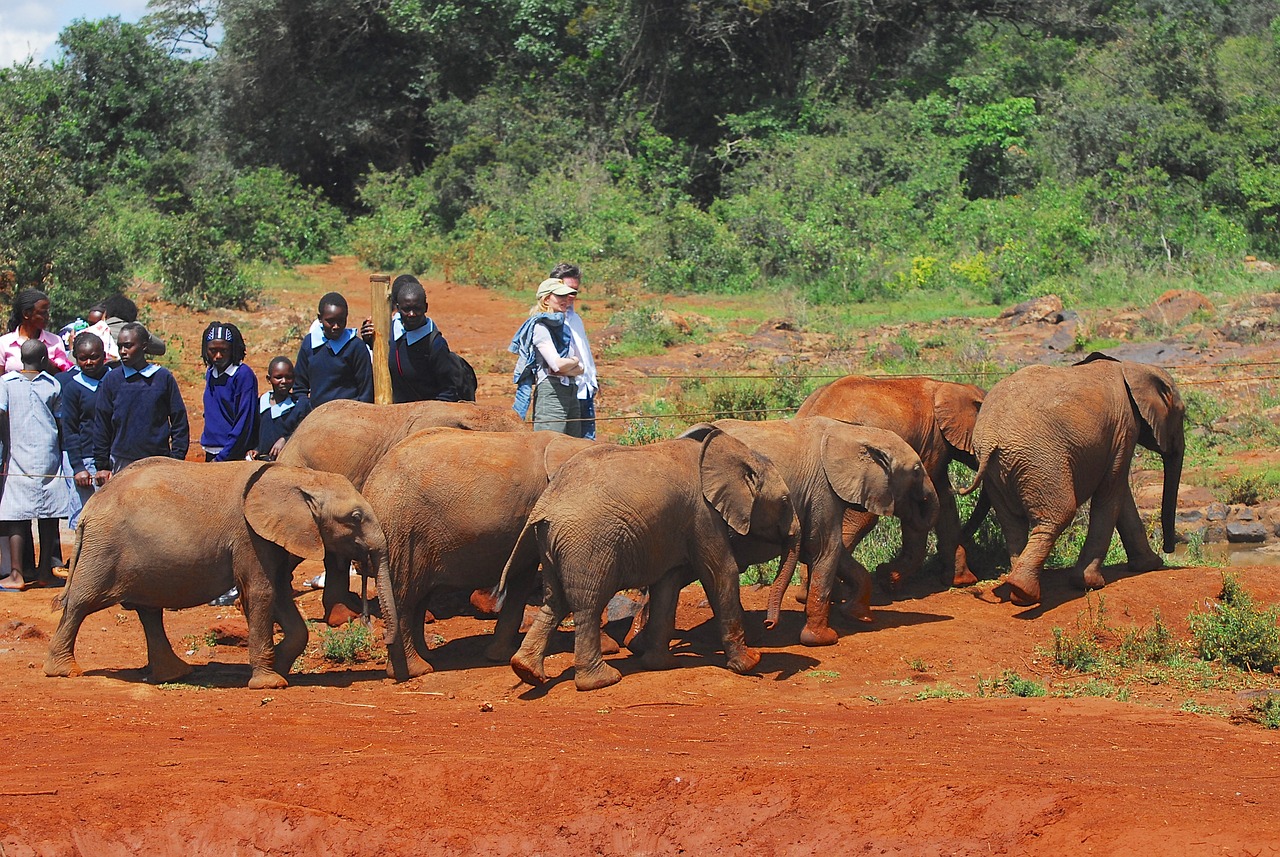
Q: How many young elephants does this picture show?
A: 7